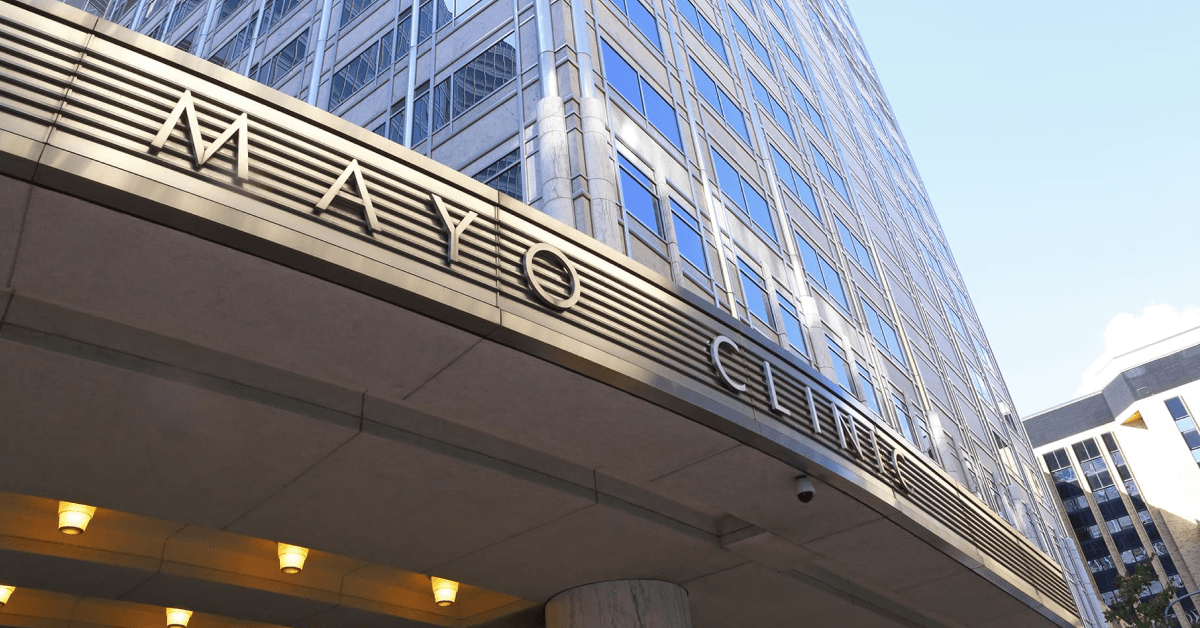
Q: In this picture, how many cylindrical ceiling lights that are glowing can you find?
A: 5